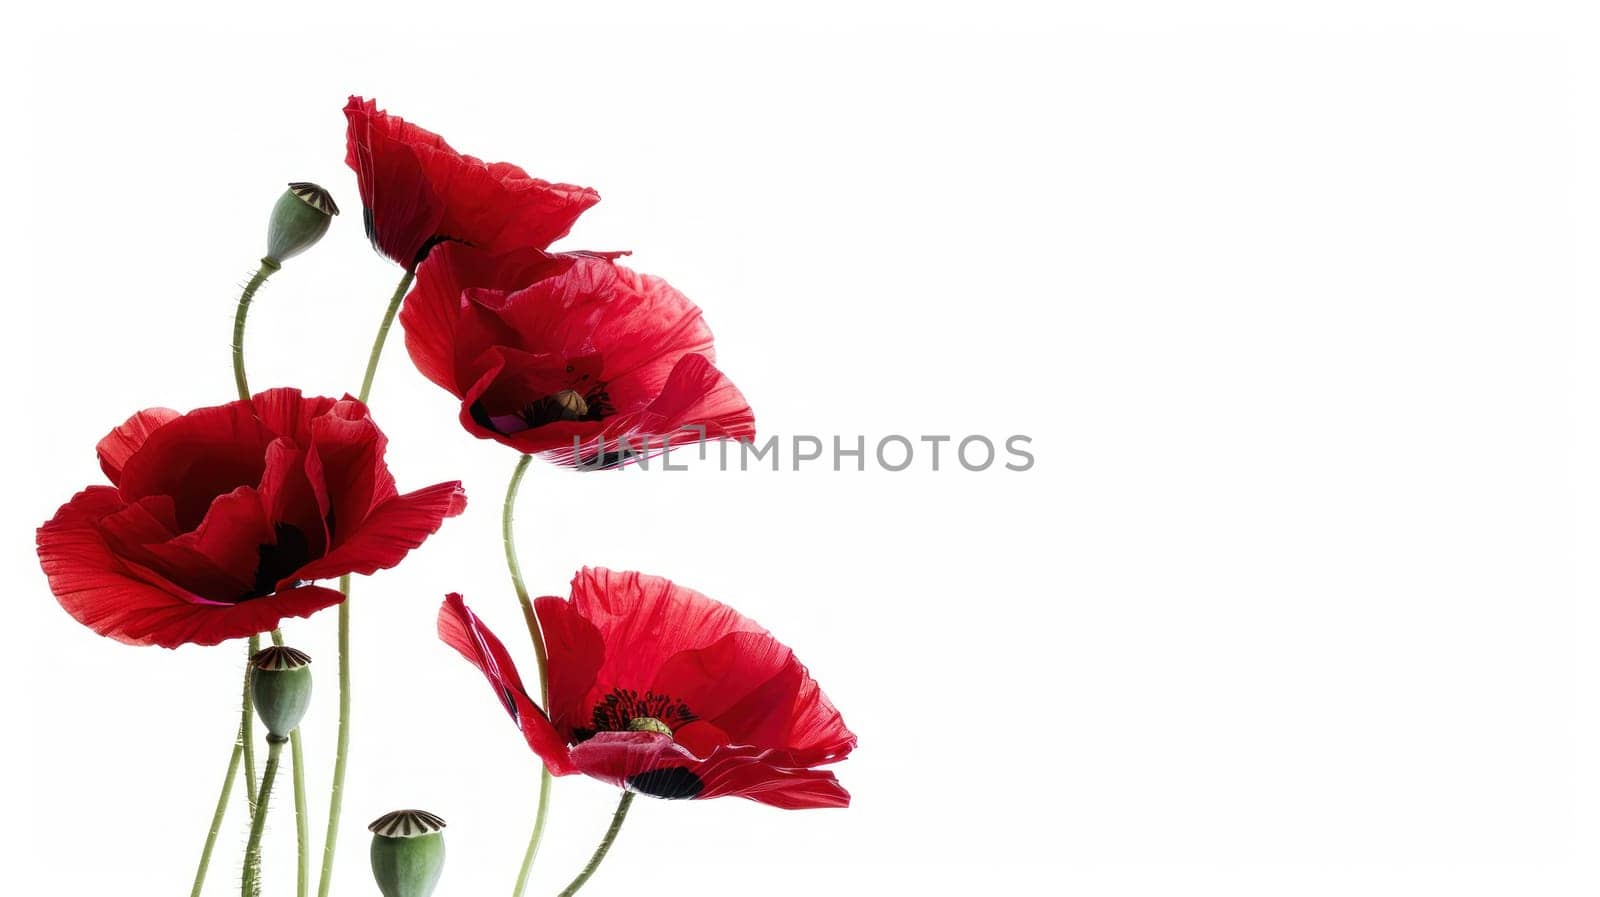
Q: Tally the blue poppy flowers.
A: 0